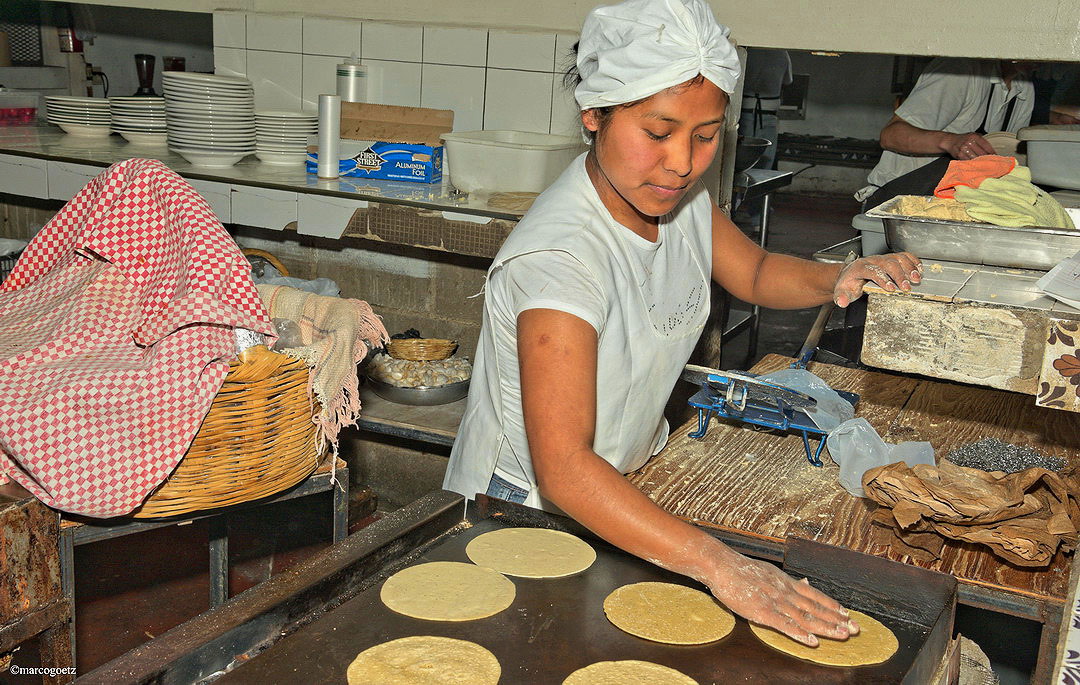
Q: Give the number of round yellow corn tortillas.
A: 6